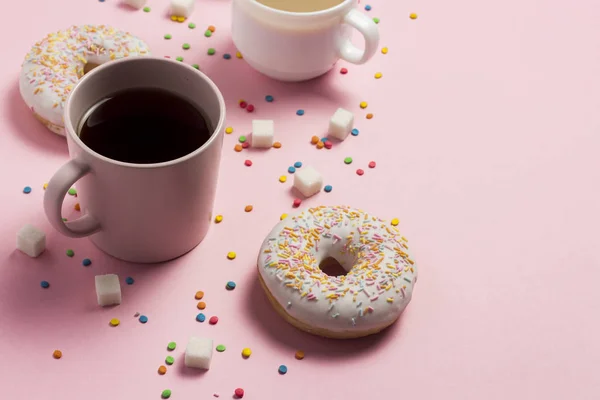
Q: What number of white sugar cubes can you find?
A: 8